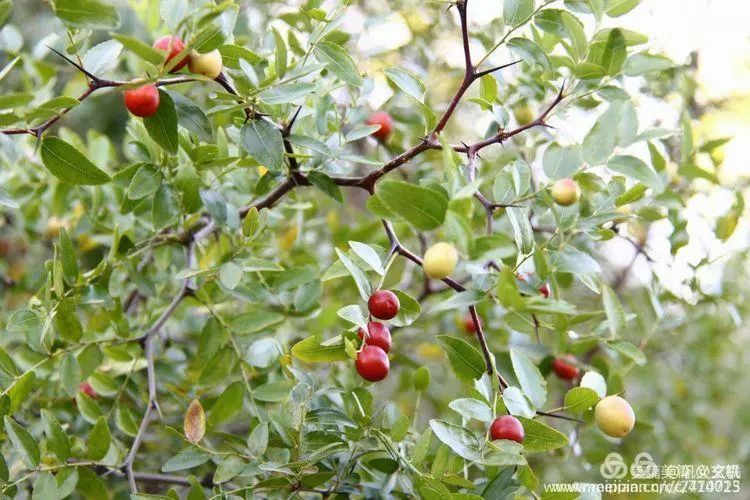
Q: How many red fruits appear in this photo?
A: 11